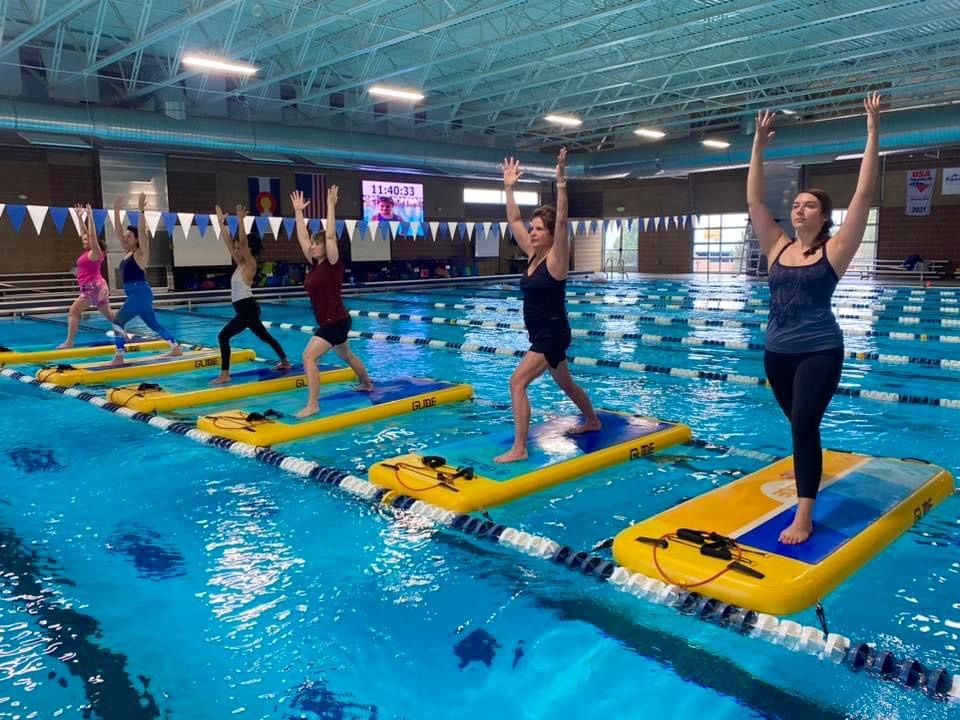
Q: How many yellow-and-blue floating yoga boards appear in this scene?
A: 6